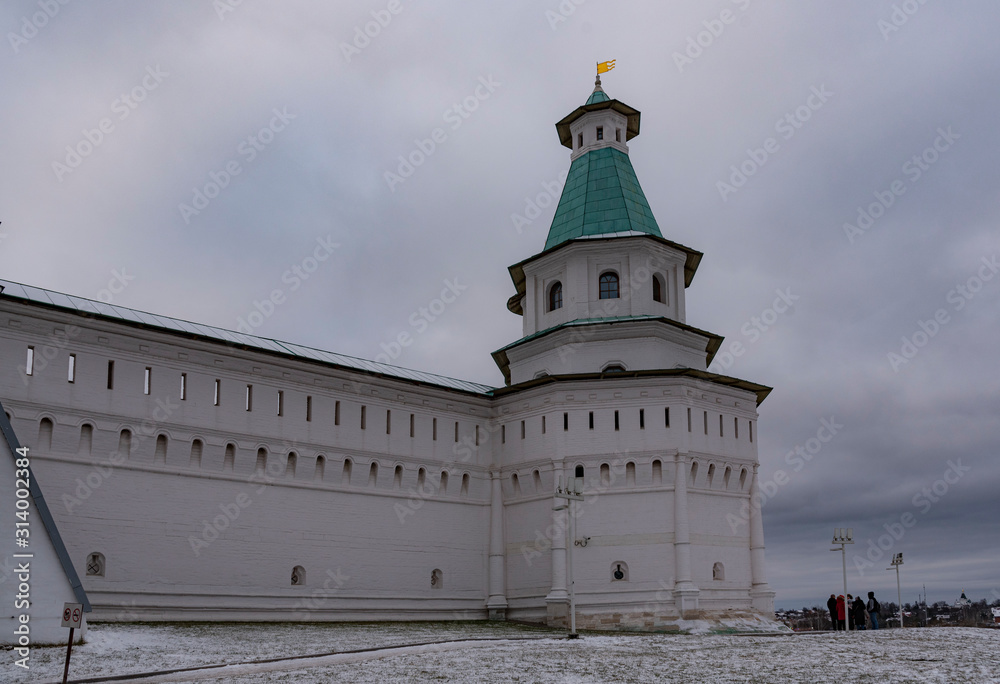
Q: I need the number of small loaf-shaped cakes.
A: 0